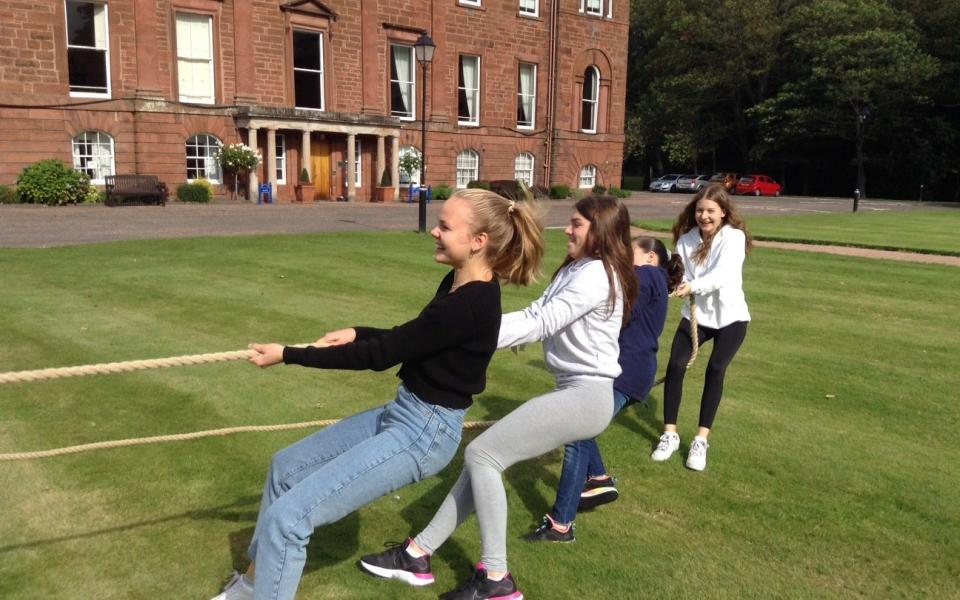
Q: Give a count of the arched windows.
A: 7